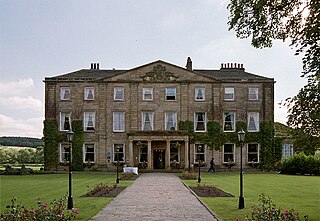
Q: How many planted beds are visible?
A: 6